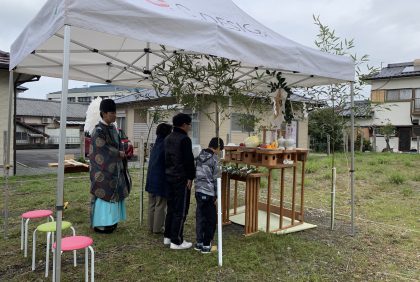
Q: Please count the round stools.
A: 3